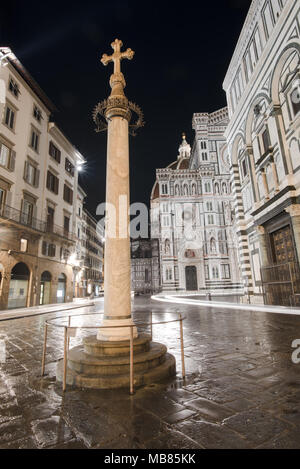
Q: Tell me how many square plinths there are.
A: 0